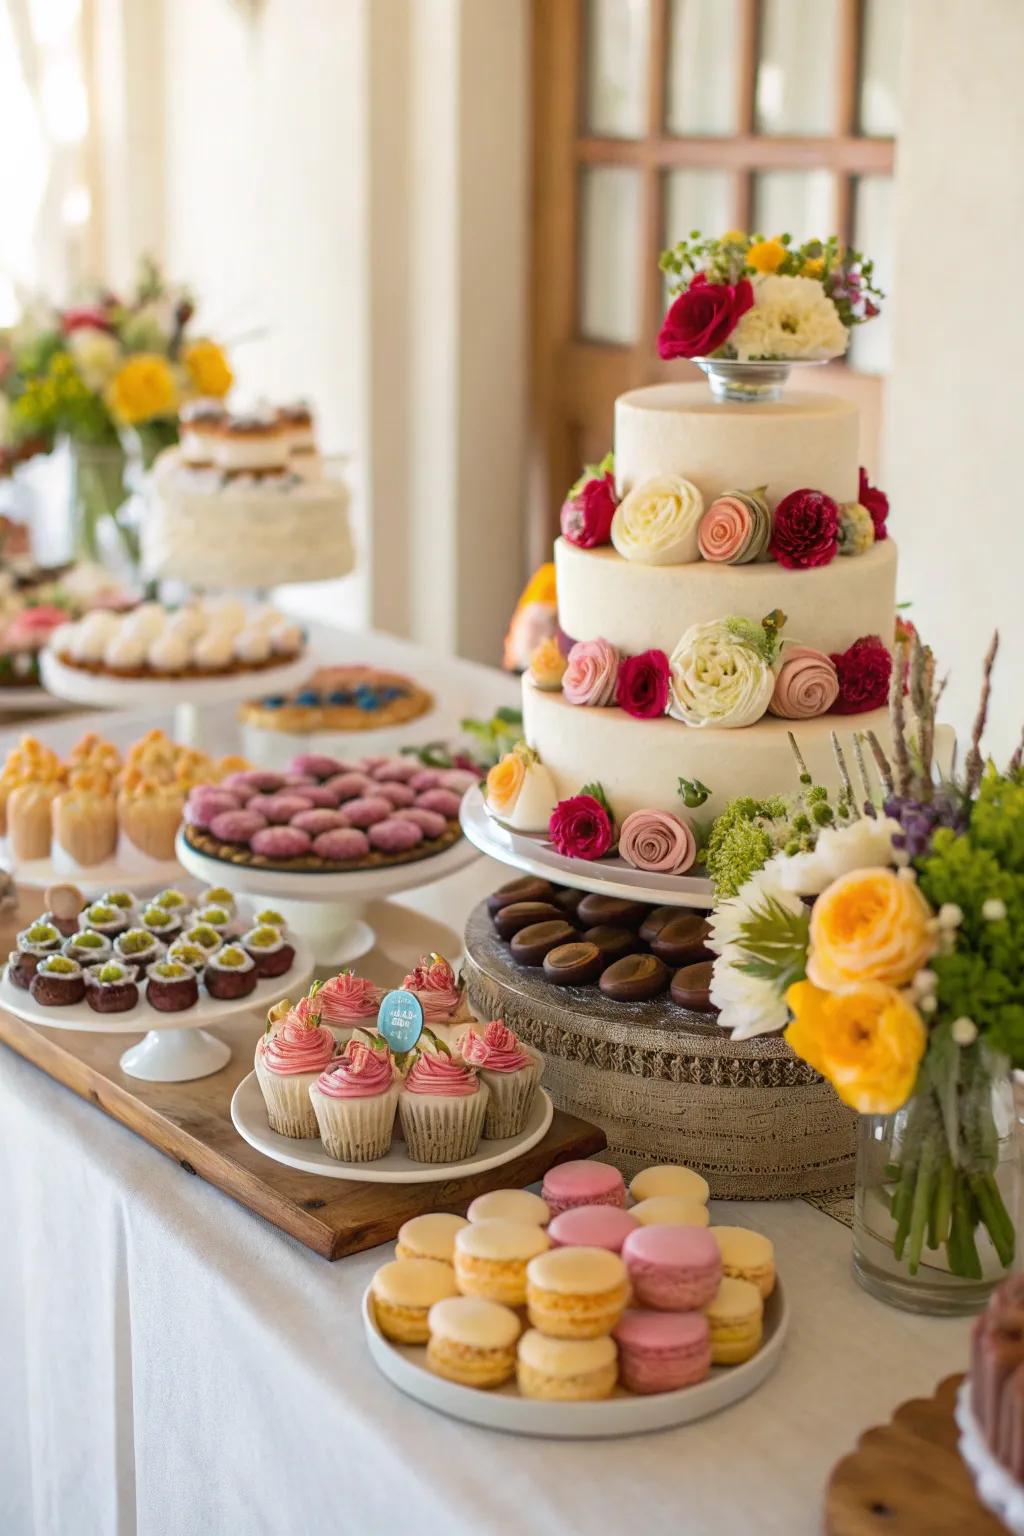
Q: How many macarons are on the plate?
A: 15